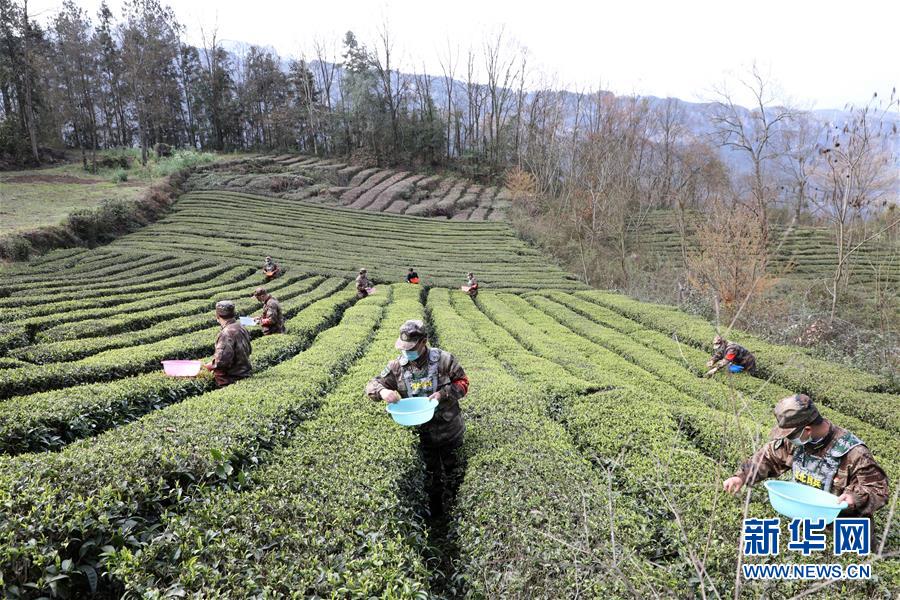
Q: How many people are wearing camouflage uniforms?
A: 8